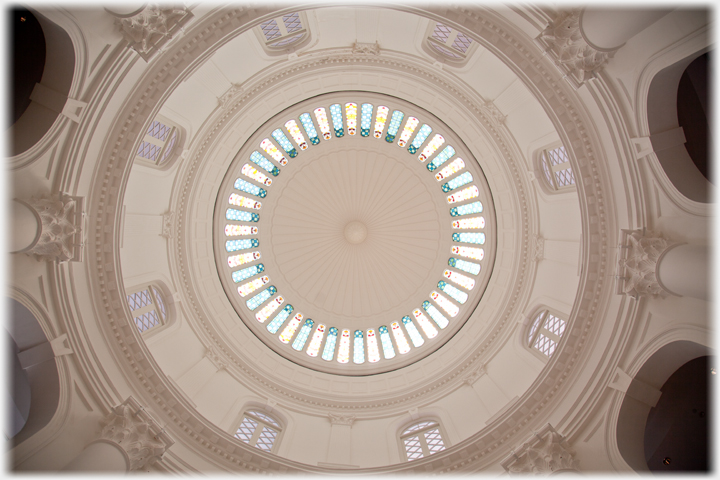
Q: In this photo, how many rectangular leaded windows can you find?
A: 8